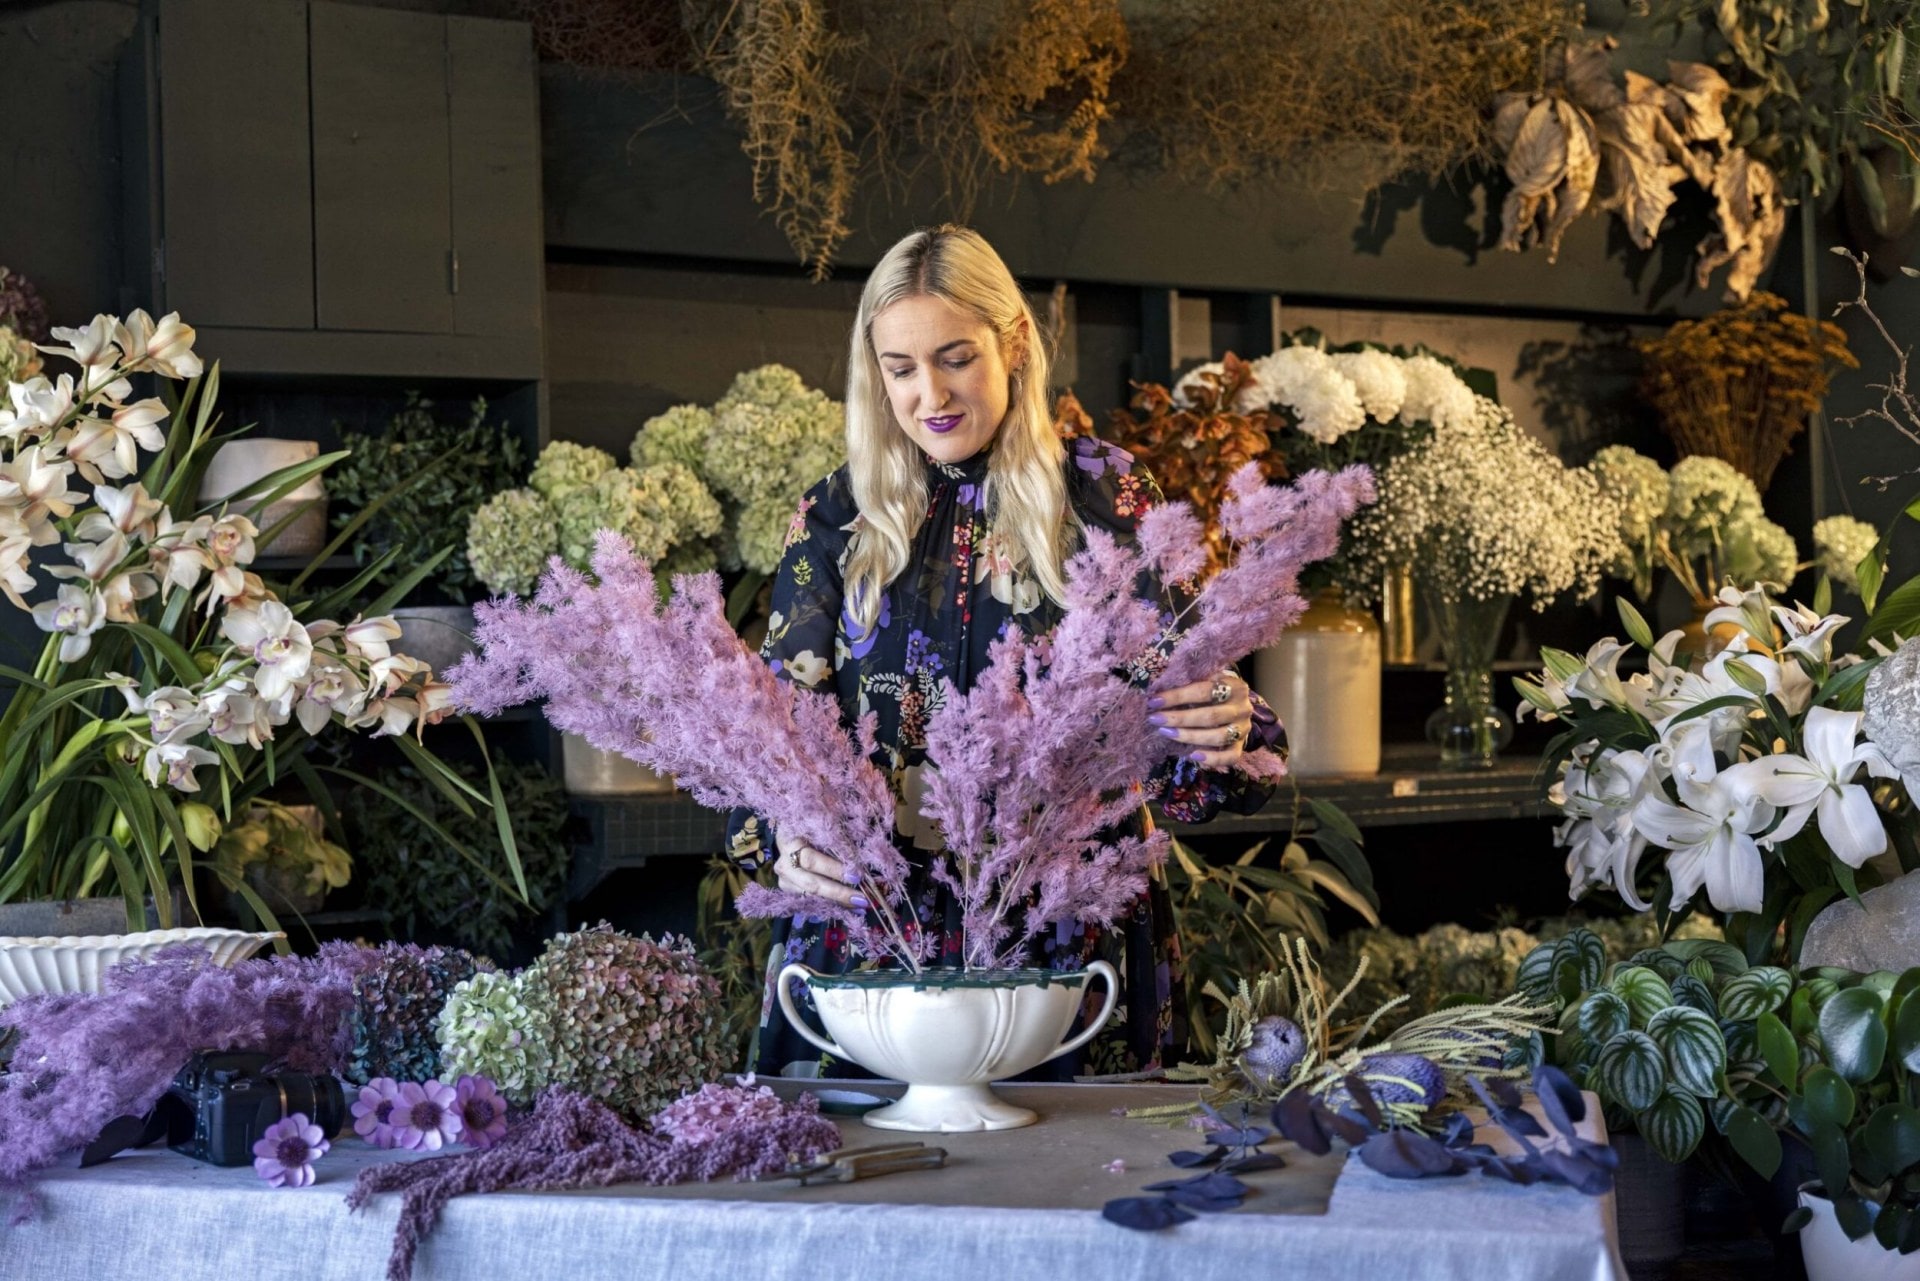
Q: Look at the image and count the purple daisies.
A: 4